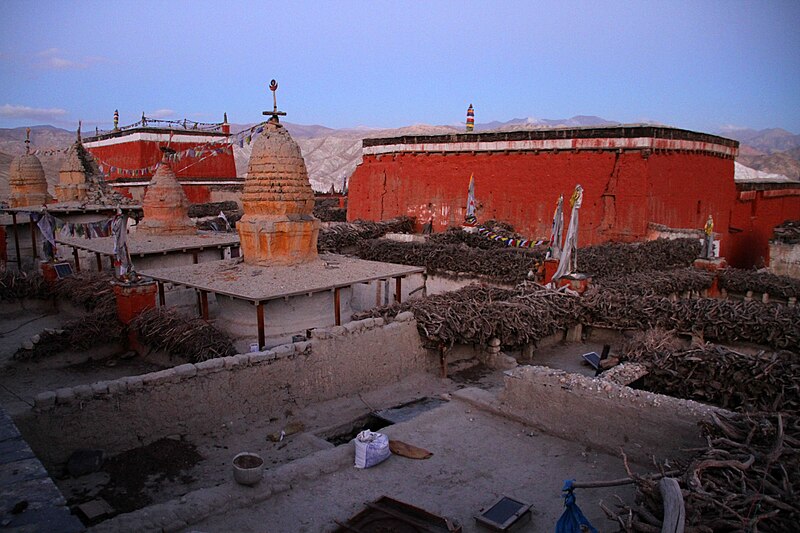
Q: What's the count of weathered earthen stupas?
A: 4